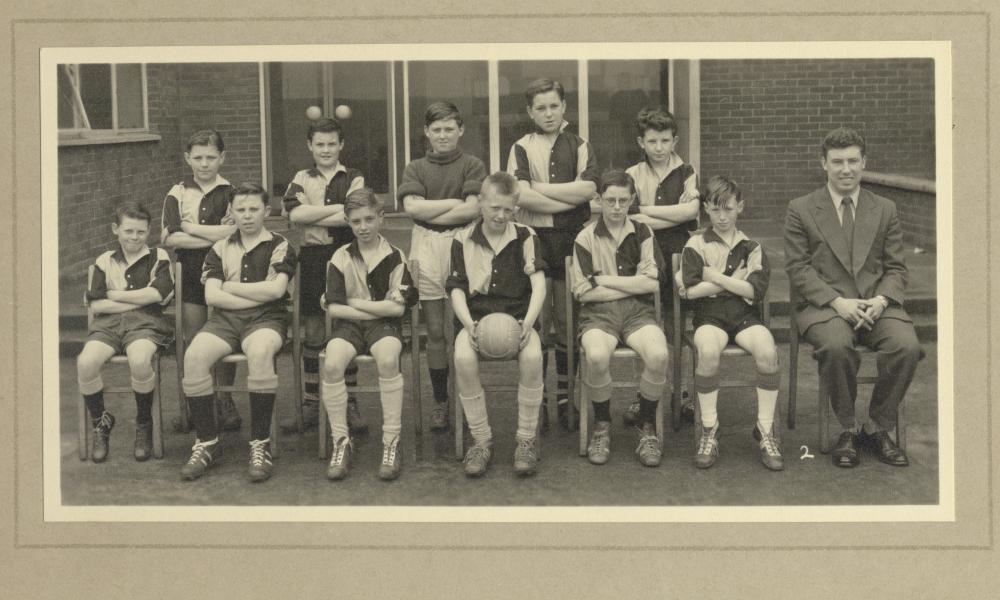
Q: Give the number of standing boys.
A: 5